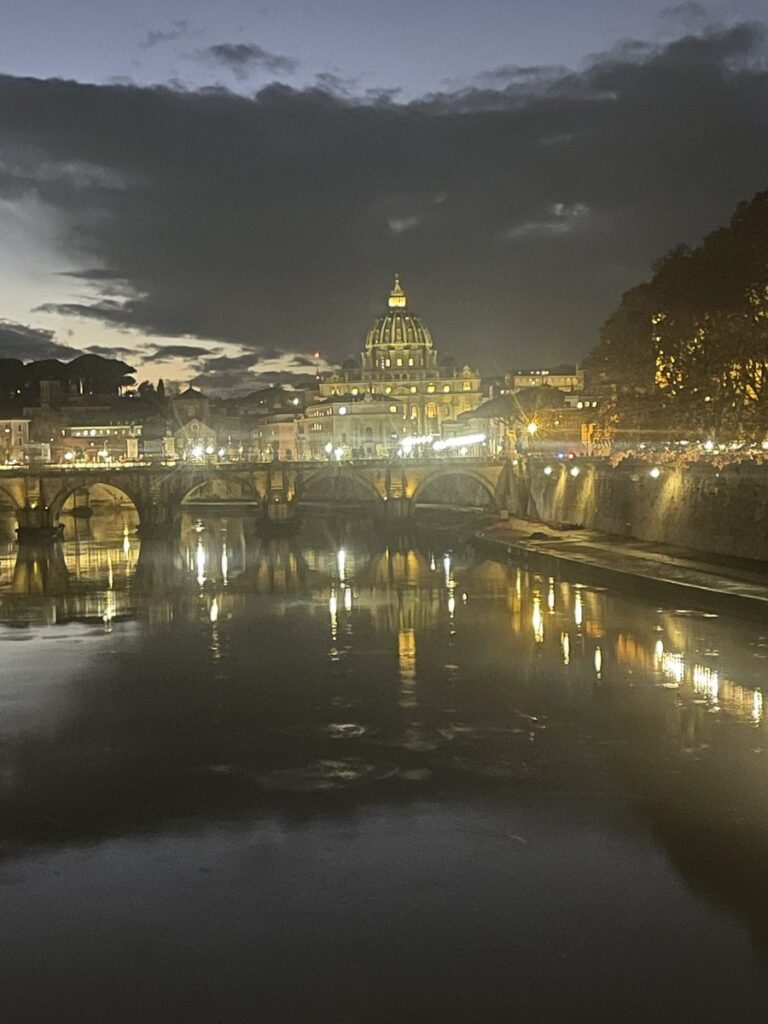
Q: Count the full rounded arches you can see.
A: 4